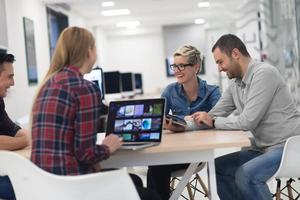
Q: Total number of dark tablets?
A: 1